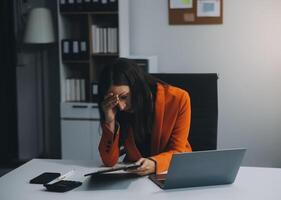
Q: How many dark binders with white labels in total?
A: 11